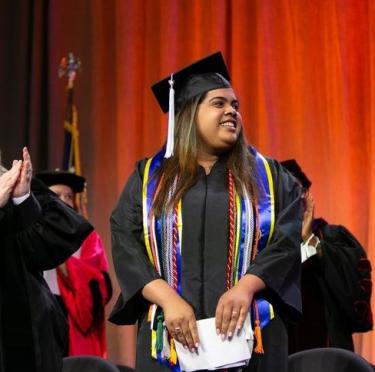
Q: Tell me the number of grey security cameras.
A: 0